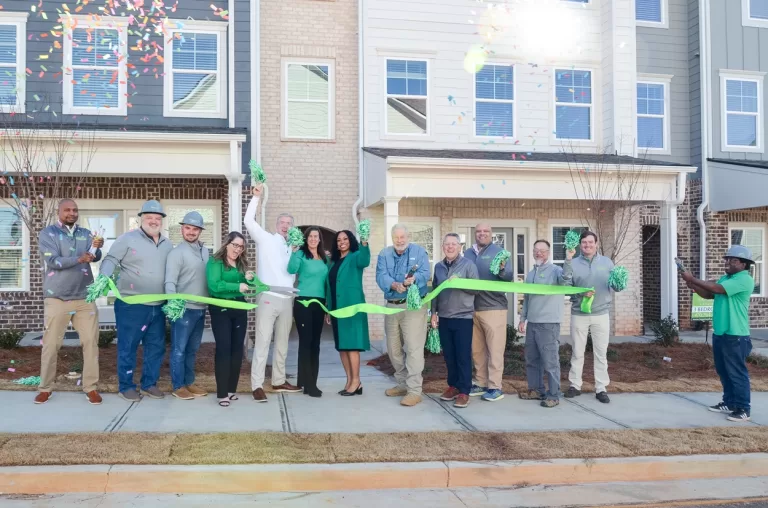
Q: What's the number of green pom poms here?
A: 11